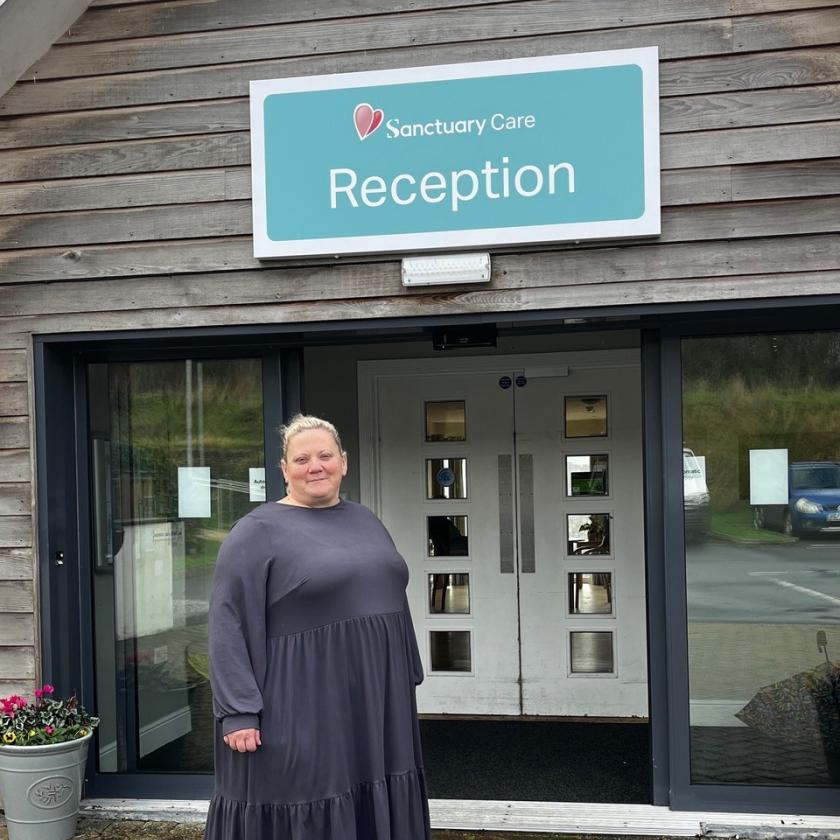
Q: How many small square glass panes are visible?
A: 10